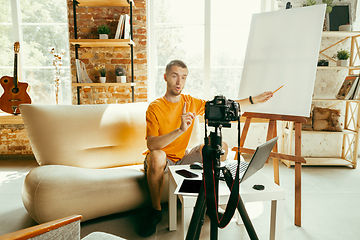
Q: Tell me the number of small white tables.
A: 1